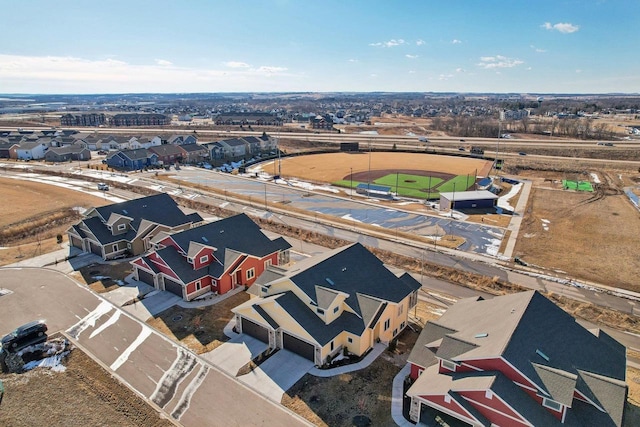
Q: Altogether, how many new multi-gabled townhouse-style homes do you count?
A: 4